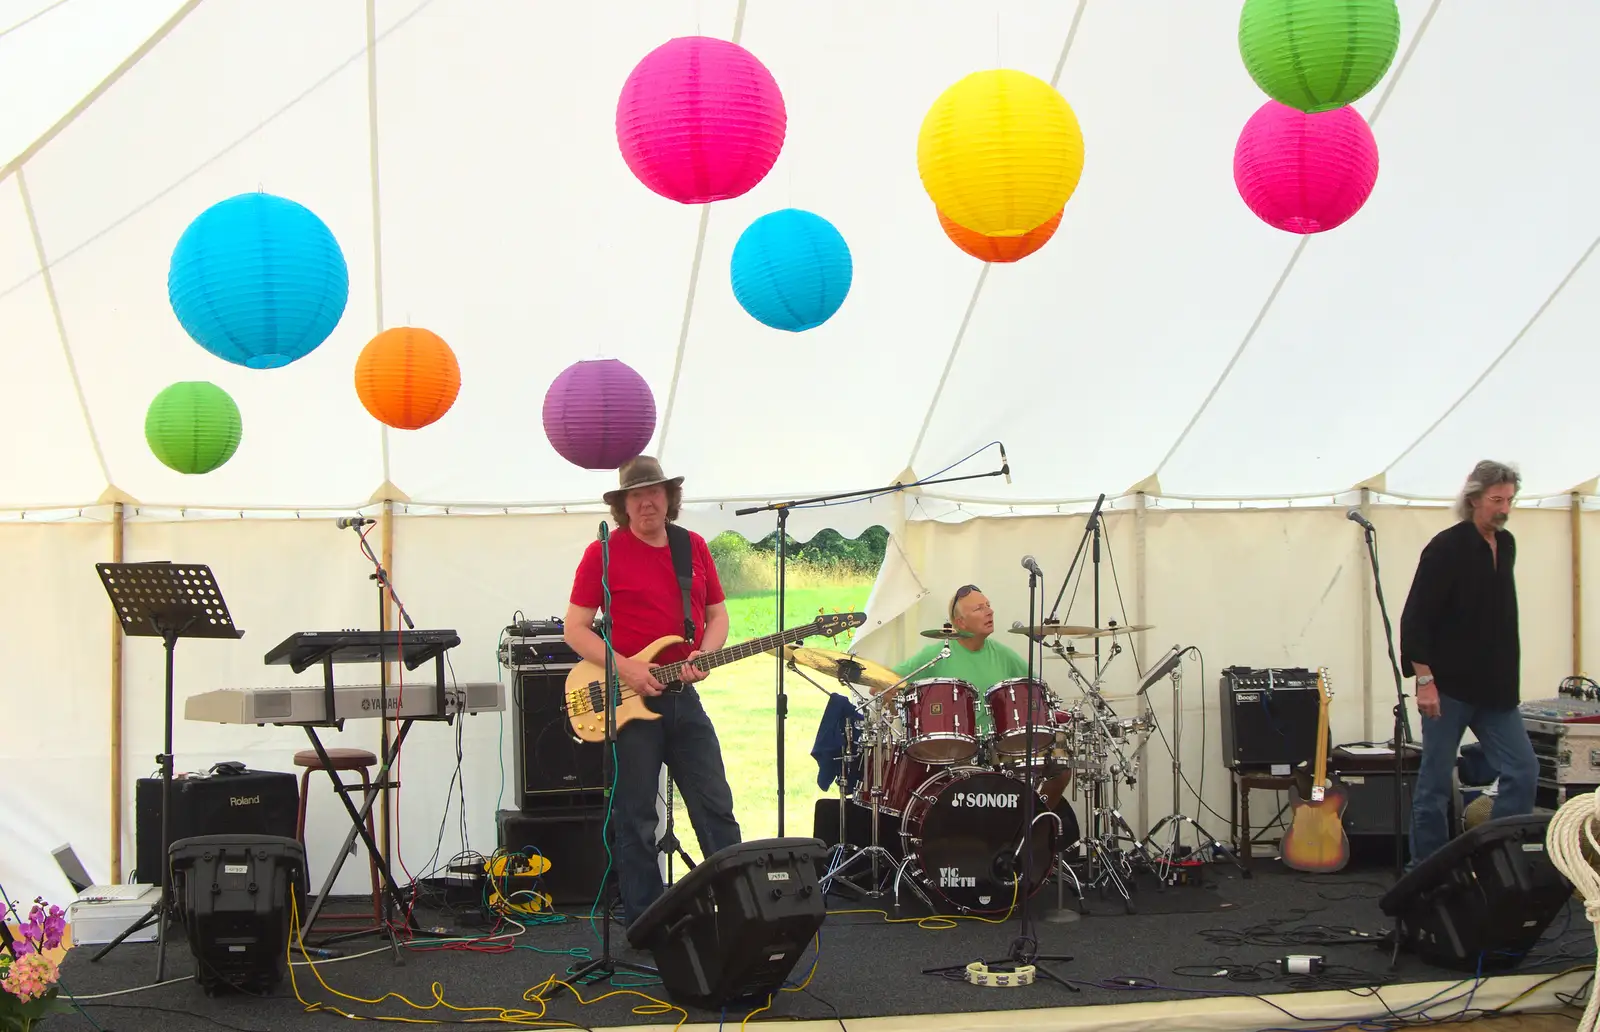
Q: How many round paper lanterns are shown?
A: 10